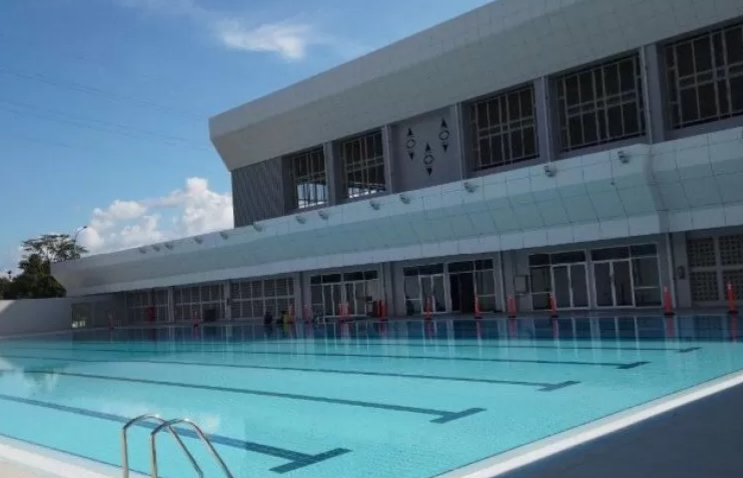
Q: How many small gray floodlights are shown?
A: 13